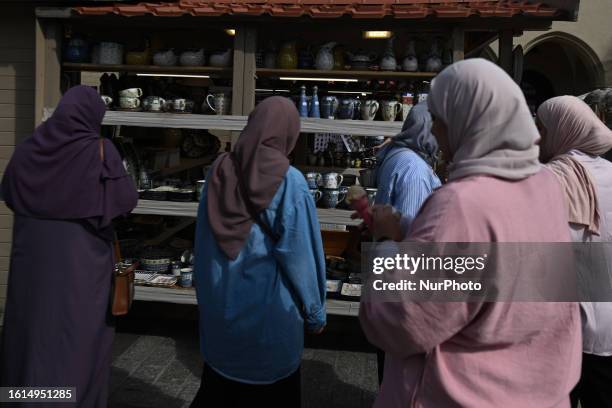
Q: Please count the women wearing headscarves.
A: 5